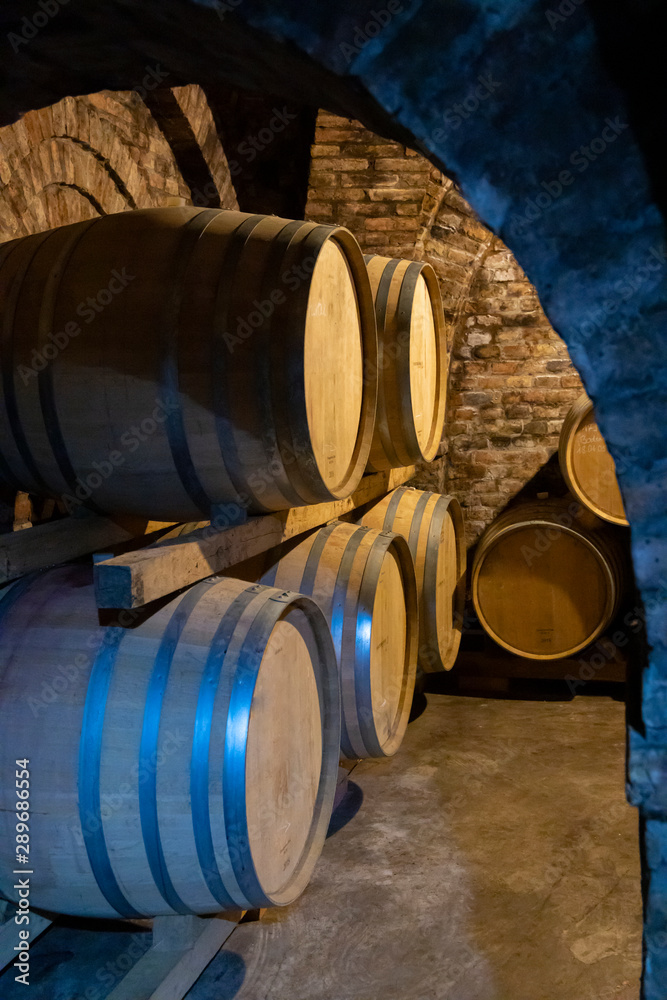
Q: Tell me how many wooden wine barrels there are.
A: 7